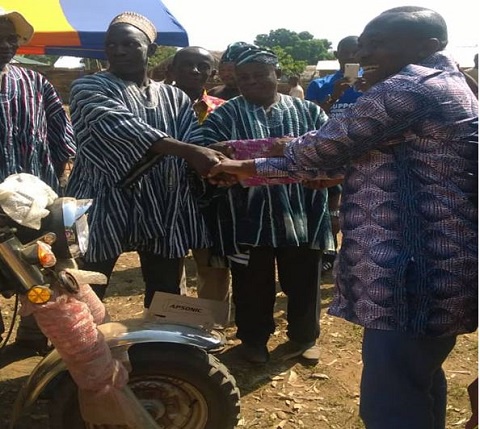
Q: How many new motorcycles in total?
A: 1